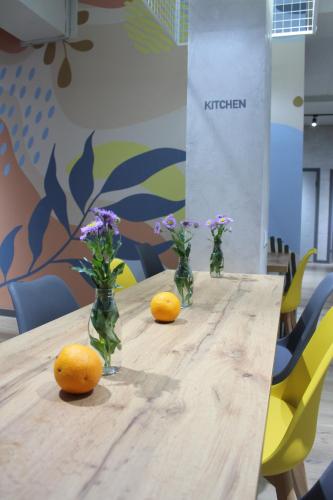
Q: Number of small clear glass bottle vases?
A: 3